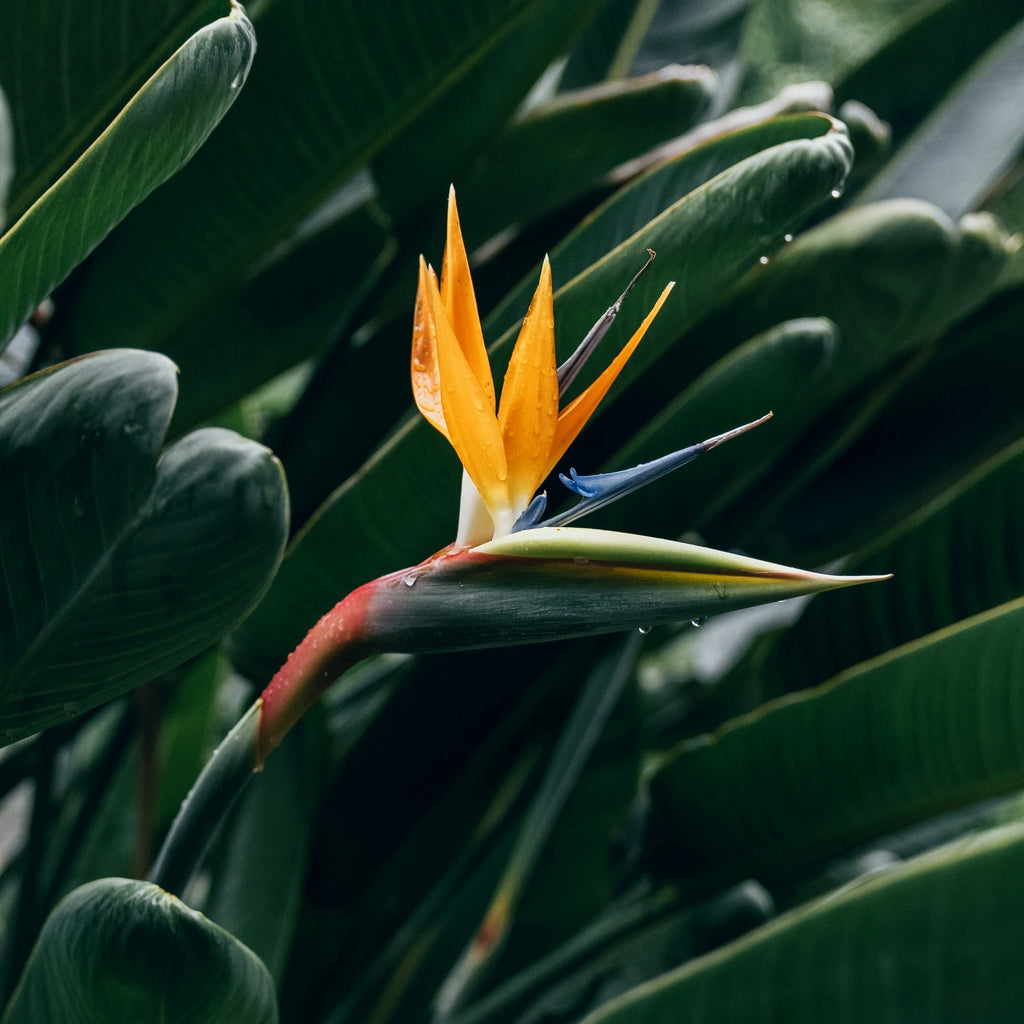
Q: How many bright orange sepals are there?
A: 5